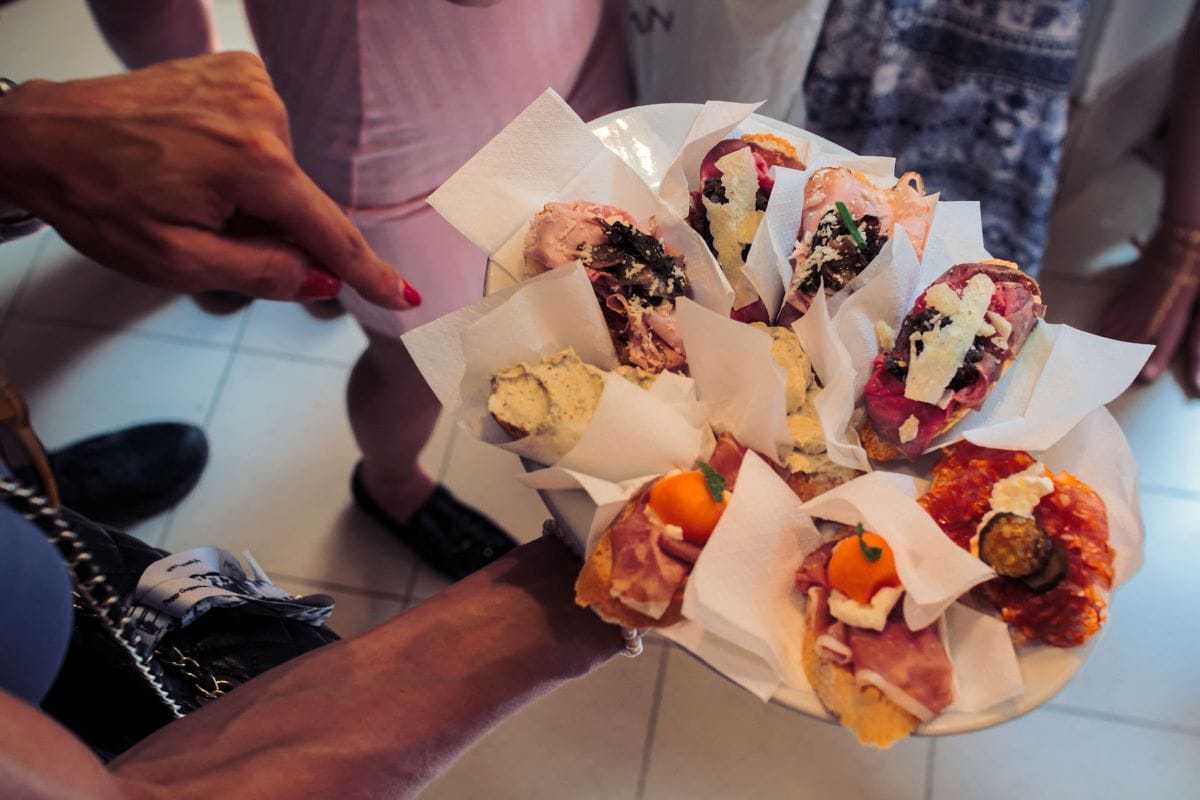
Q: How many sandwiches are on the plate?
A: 9